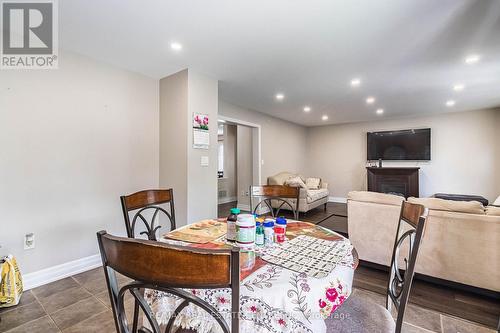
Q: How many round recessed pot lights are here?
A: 10